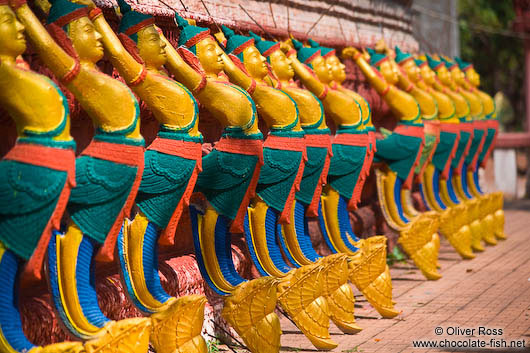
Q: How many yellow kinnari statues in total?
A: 14